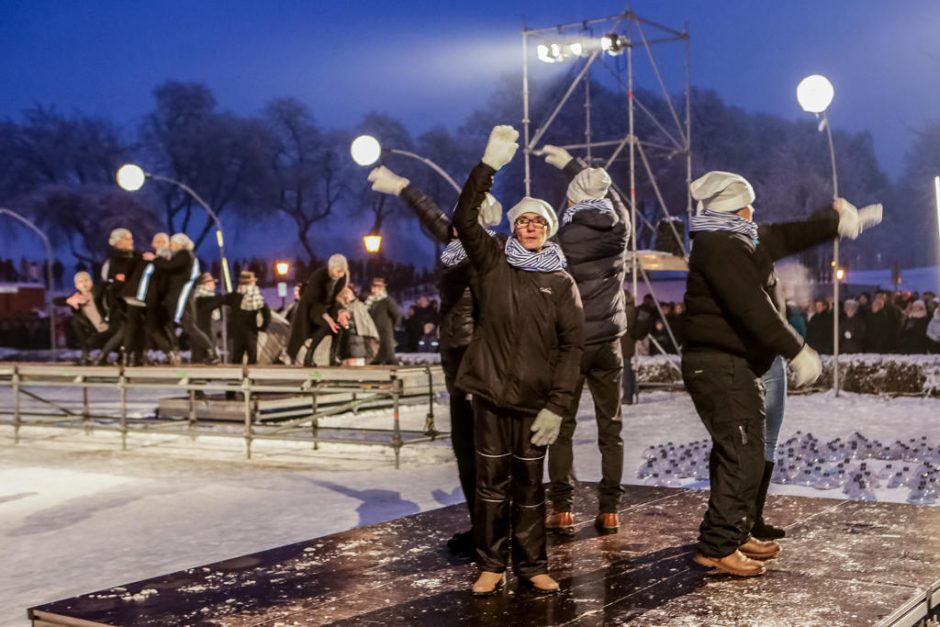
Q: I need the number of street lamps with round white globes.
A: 3